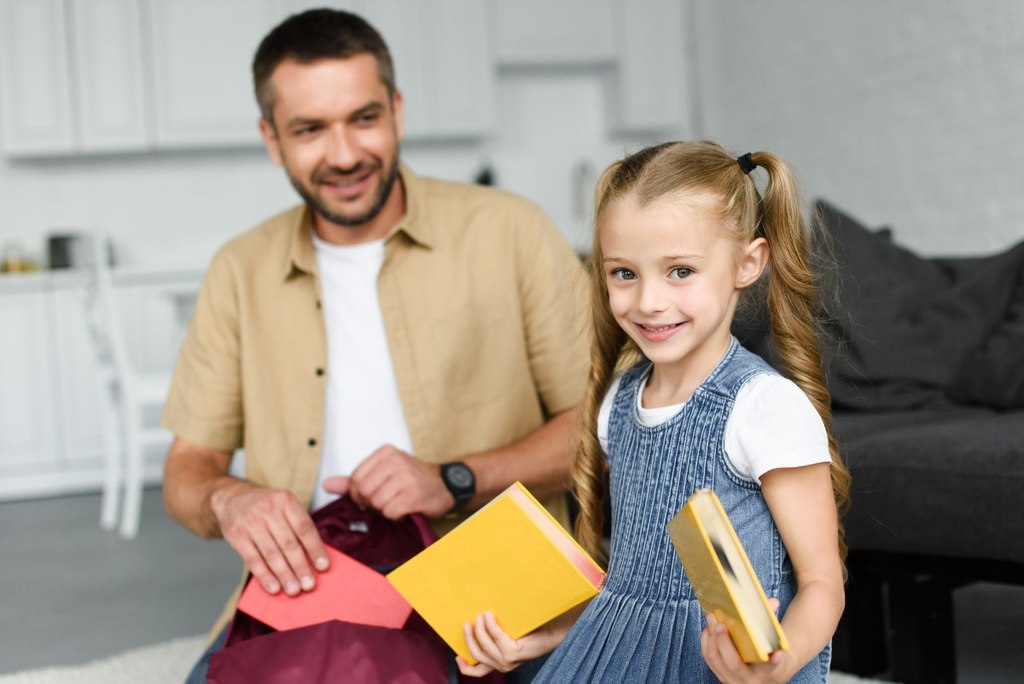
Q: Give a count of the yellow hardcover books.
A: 2